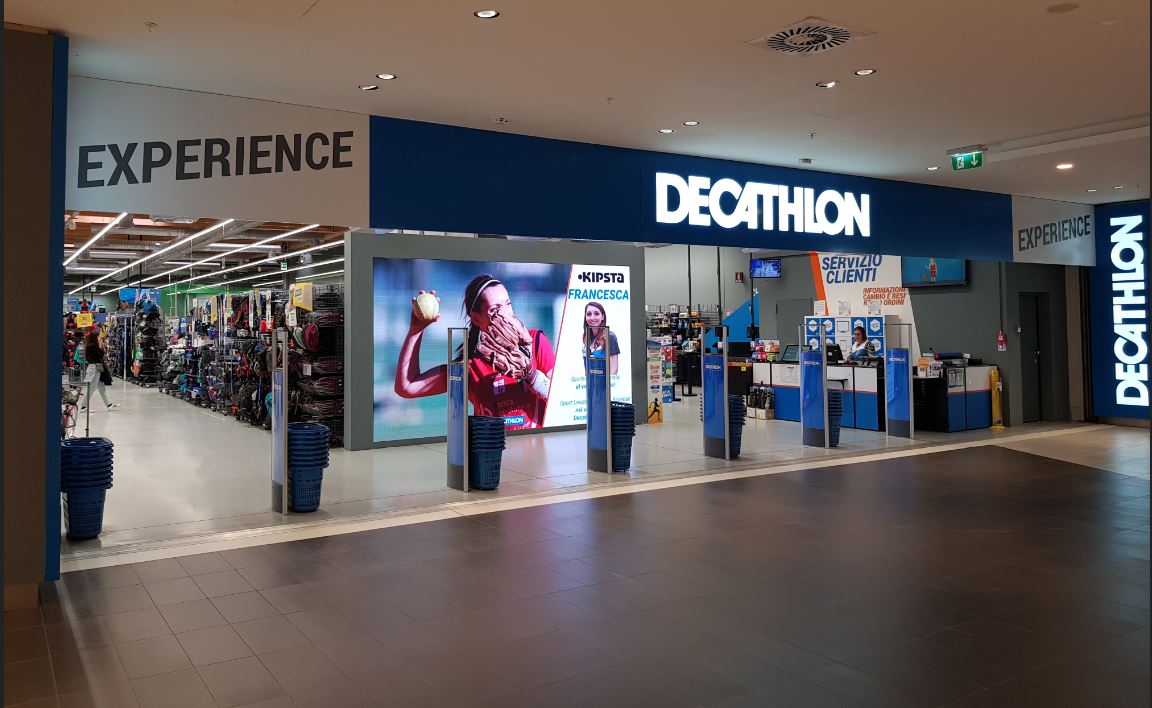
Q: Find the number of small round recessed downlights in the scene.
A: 11